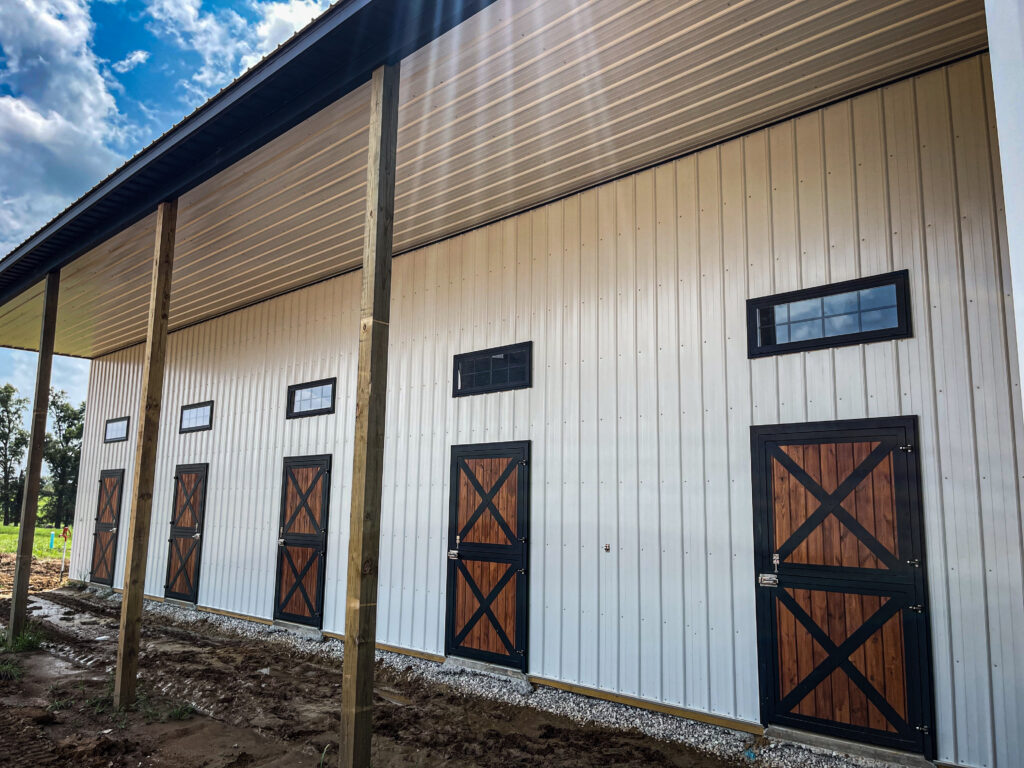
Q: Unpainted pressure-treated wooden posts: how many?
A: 3